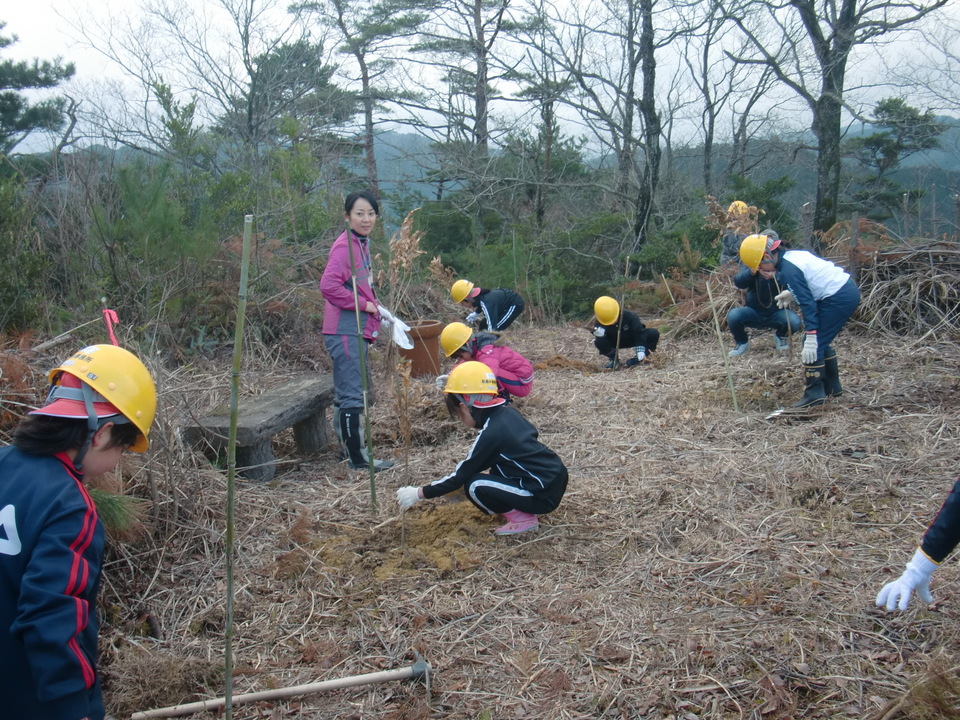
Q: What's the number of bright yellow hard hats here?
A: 7